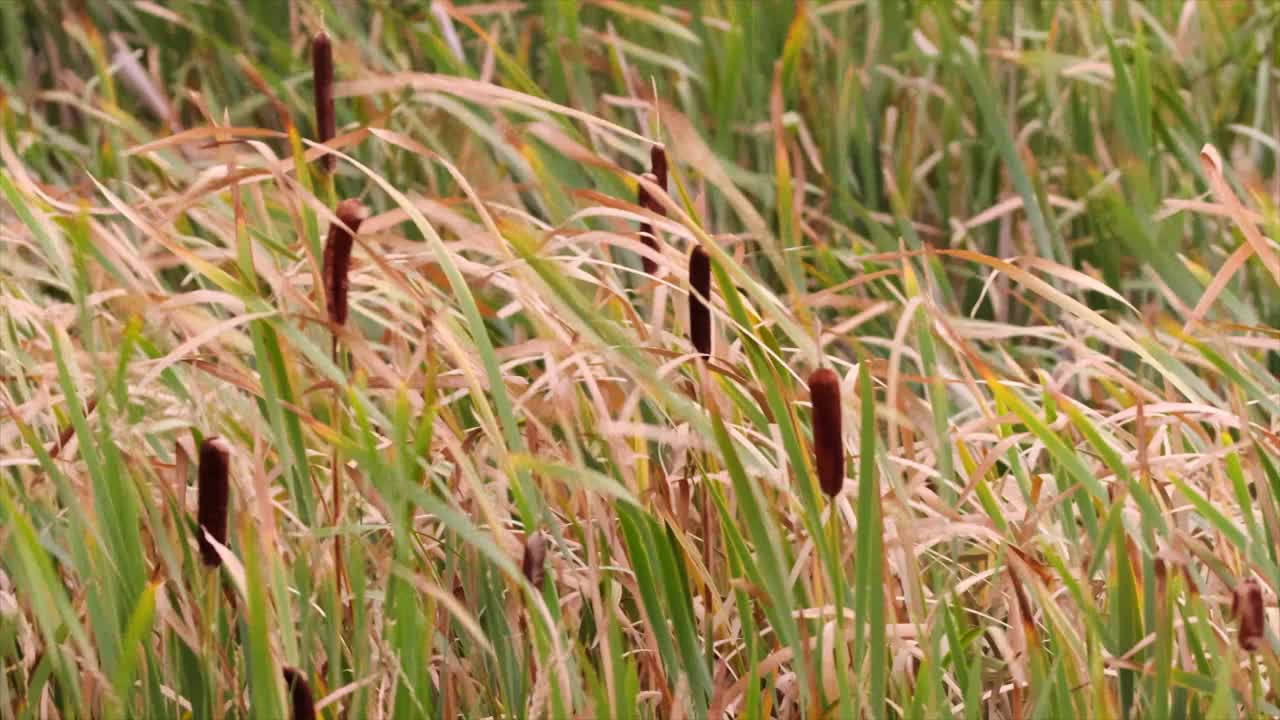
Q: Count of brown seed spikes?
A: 10